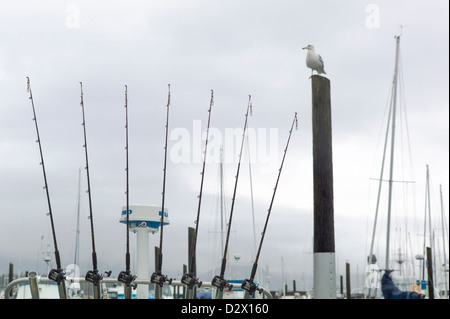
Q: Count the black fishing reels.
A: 7